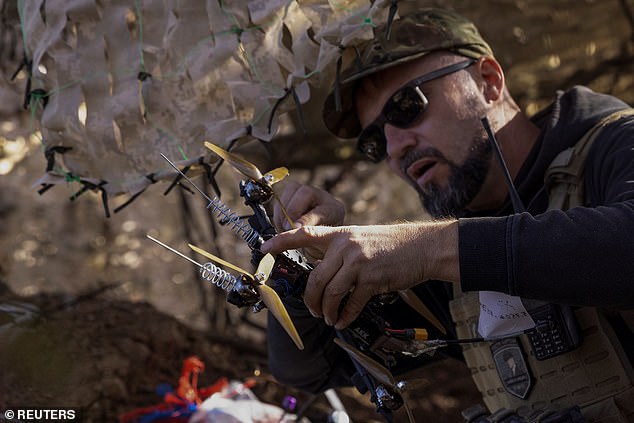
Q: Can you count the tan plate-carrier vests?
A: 1